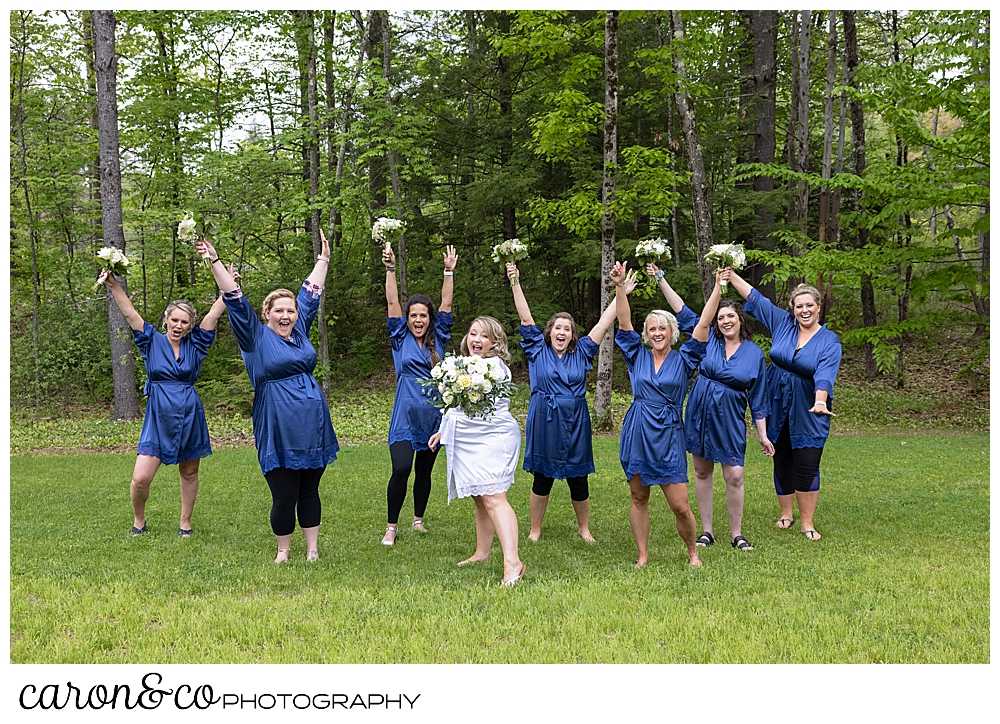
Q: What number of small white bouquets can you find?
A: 6